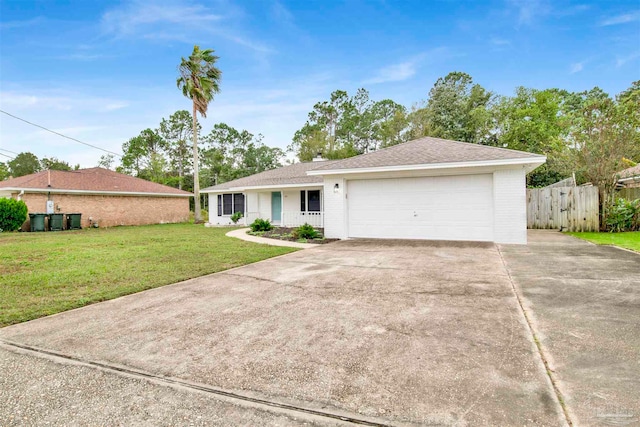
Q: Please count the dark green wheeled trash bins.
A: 3